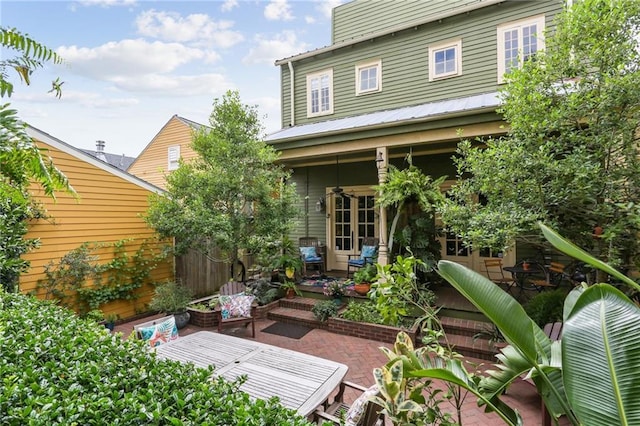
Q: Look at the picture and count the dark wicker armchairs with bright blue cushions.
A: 2